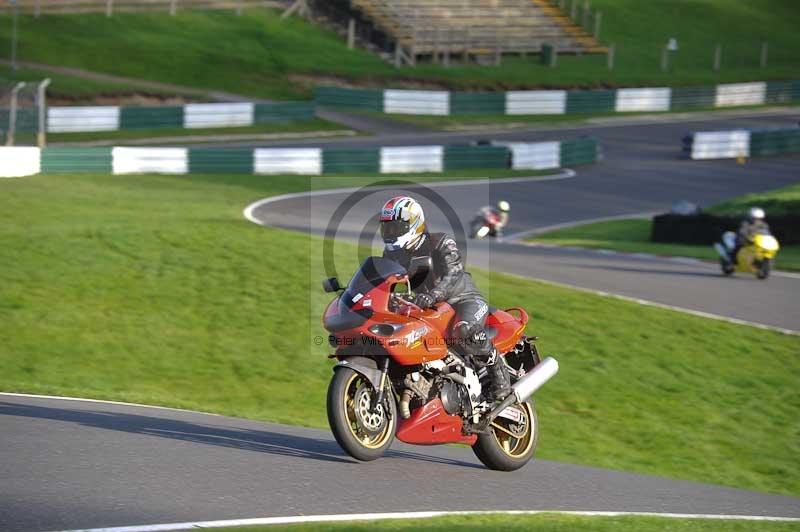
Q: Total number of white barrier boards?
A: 12